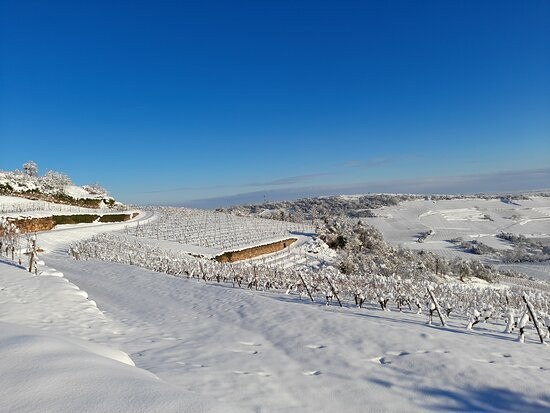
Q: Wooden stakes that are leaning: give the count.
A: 4